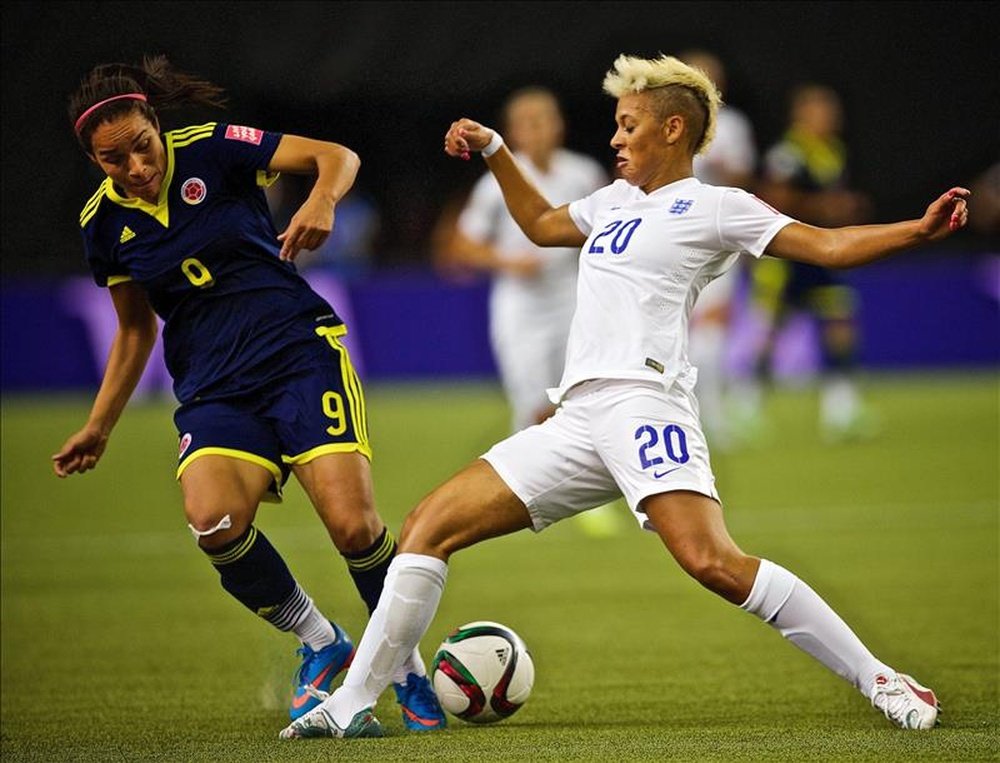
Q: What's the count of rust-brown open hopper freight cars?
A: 0